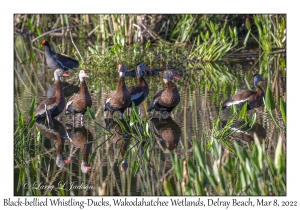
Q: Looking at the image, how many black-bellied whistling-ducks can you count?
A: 6